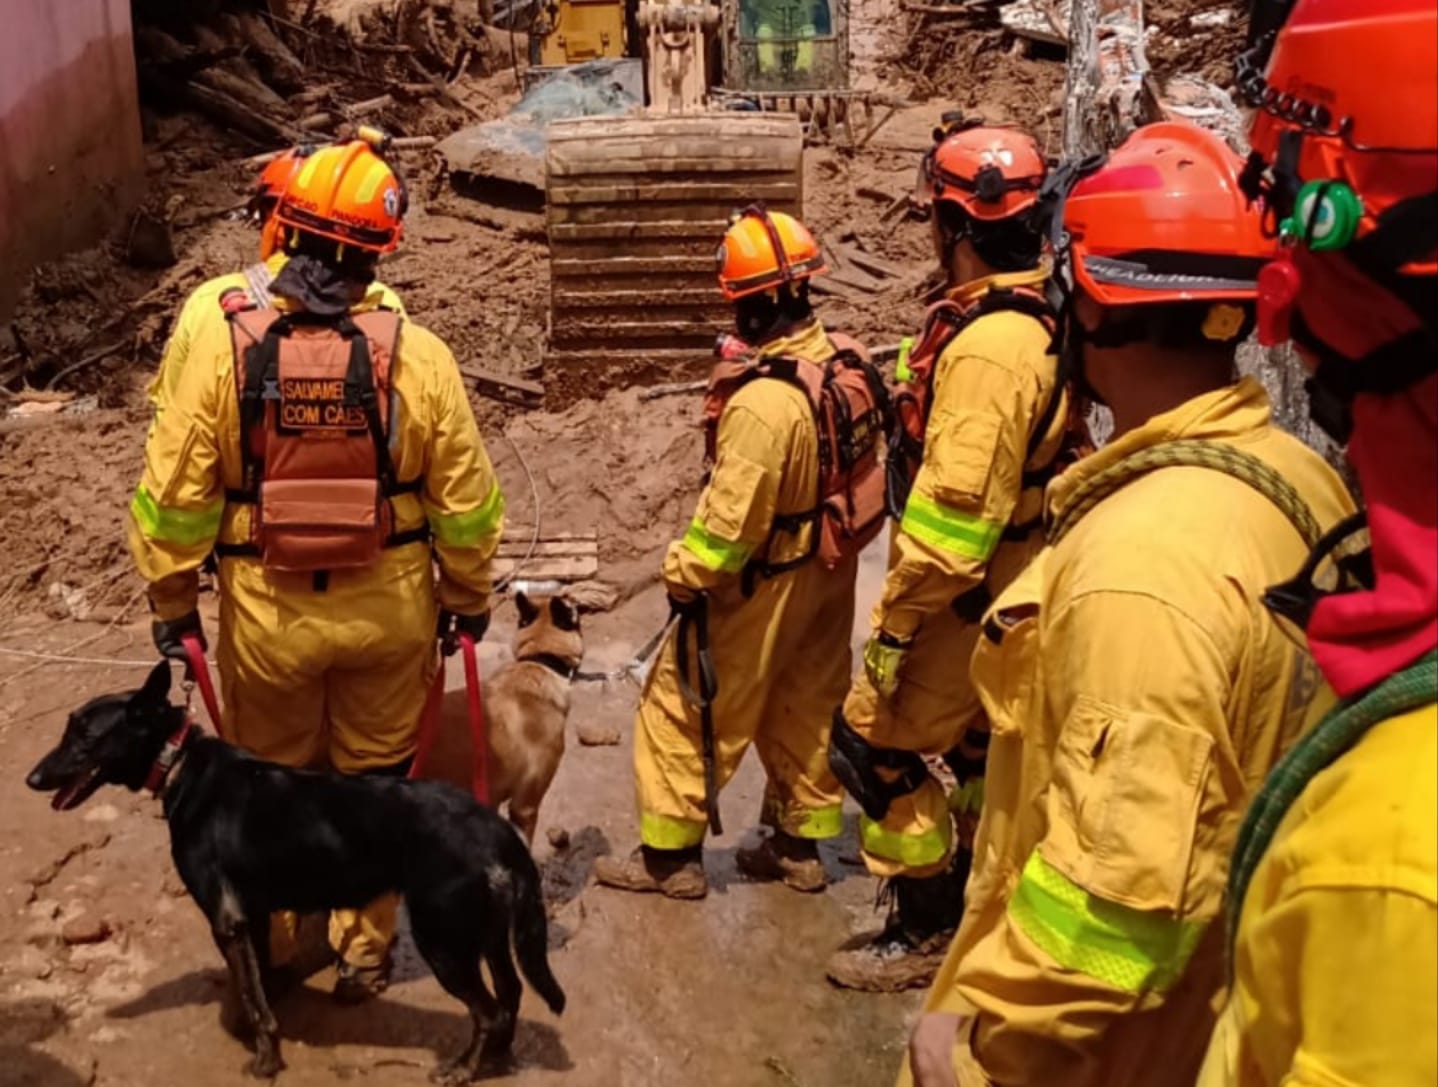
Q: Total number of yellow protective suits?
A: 6